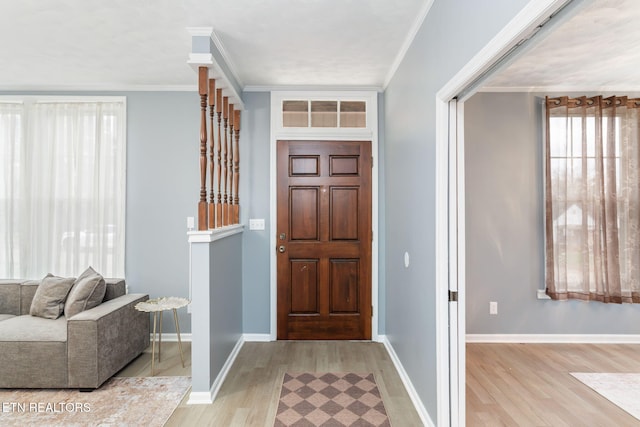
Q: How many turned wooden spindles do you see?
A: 6